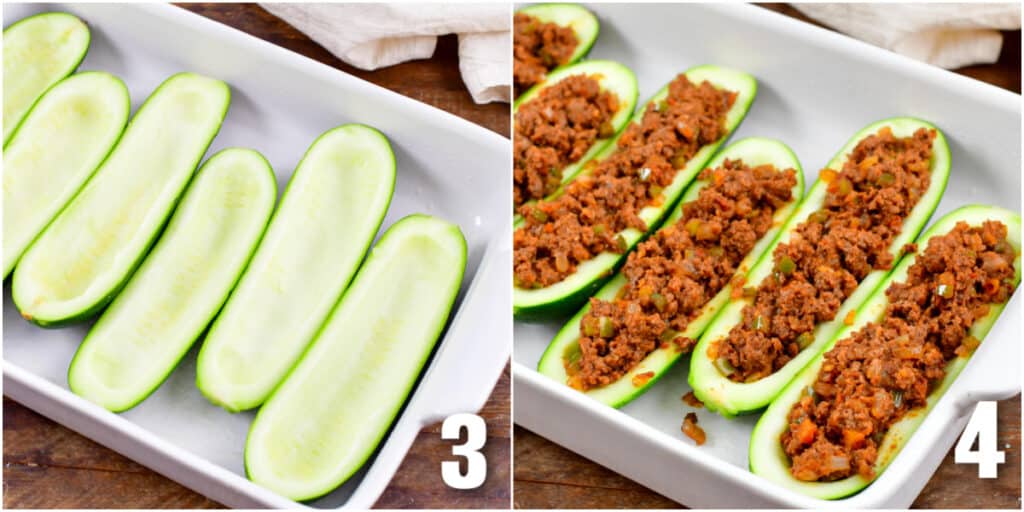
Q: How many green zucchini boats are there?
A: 12